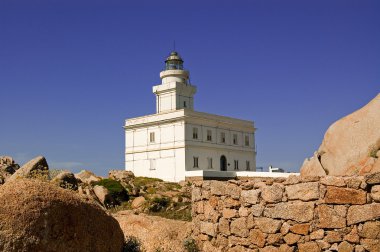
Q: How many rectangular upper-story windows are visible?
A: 6